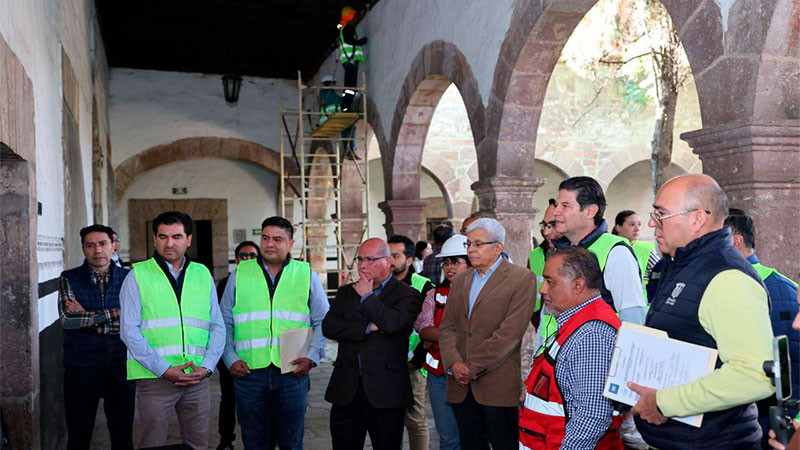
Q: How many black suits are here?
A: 1